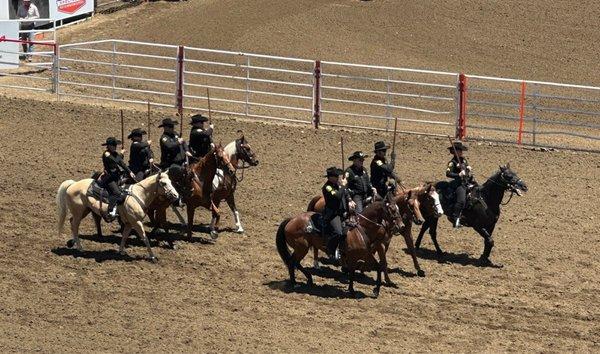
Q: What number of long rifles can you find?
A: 7